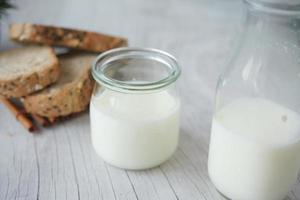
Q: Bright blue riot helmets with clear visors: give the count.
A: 0